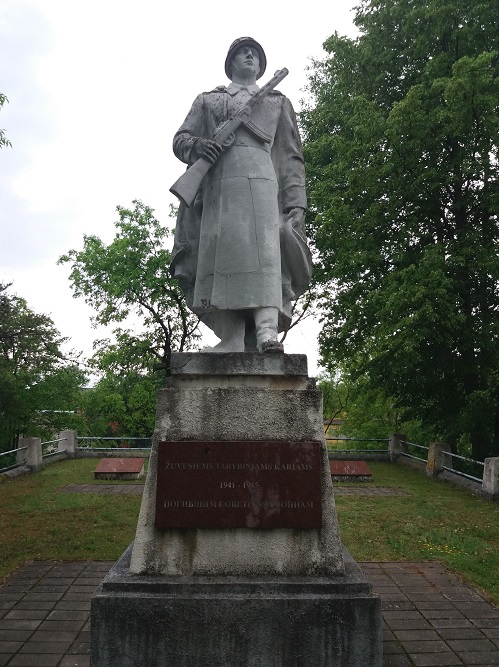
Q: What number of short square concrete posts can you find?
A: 5